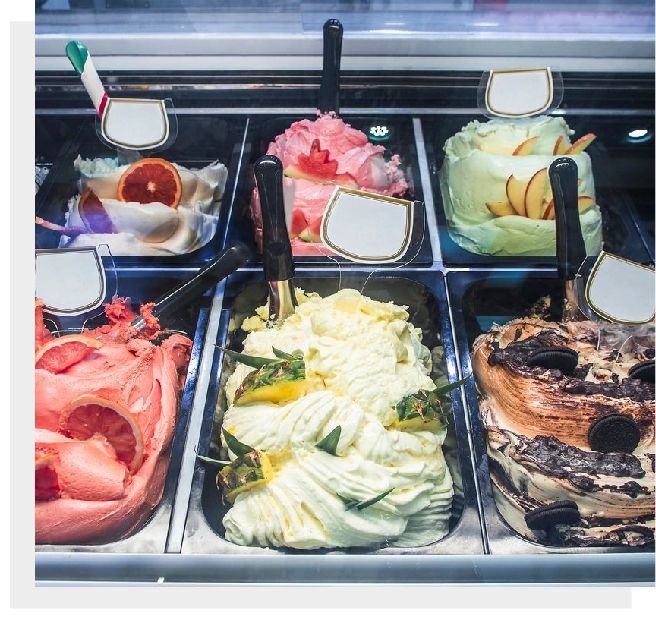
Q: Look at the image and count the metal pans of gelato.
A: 6